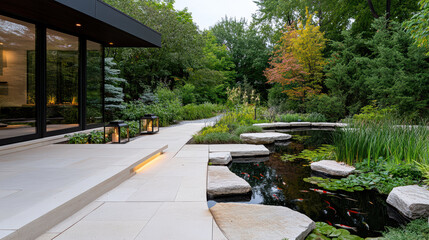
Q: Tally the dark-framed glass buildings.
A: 1